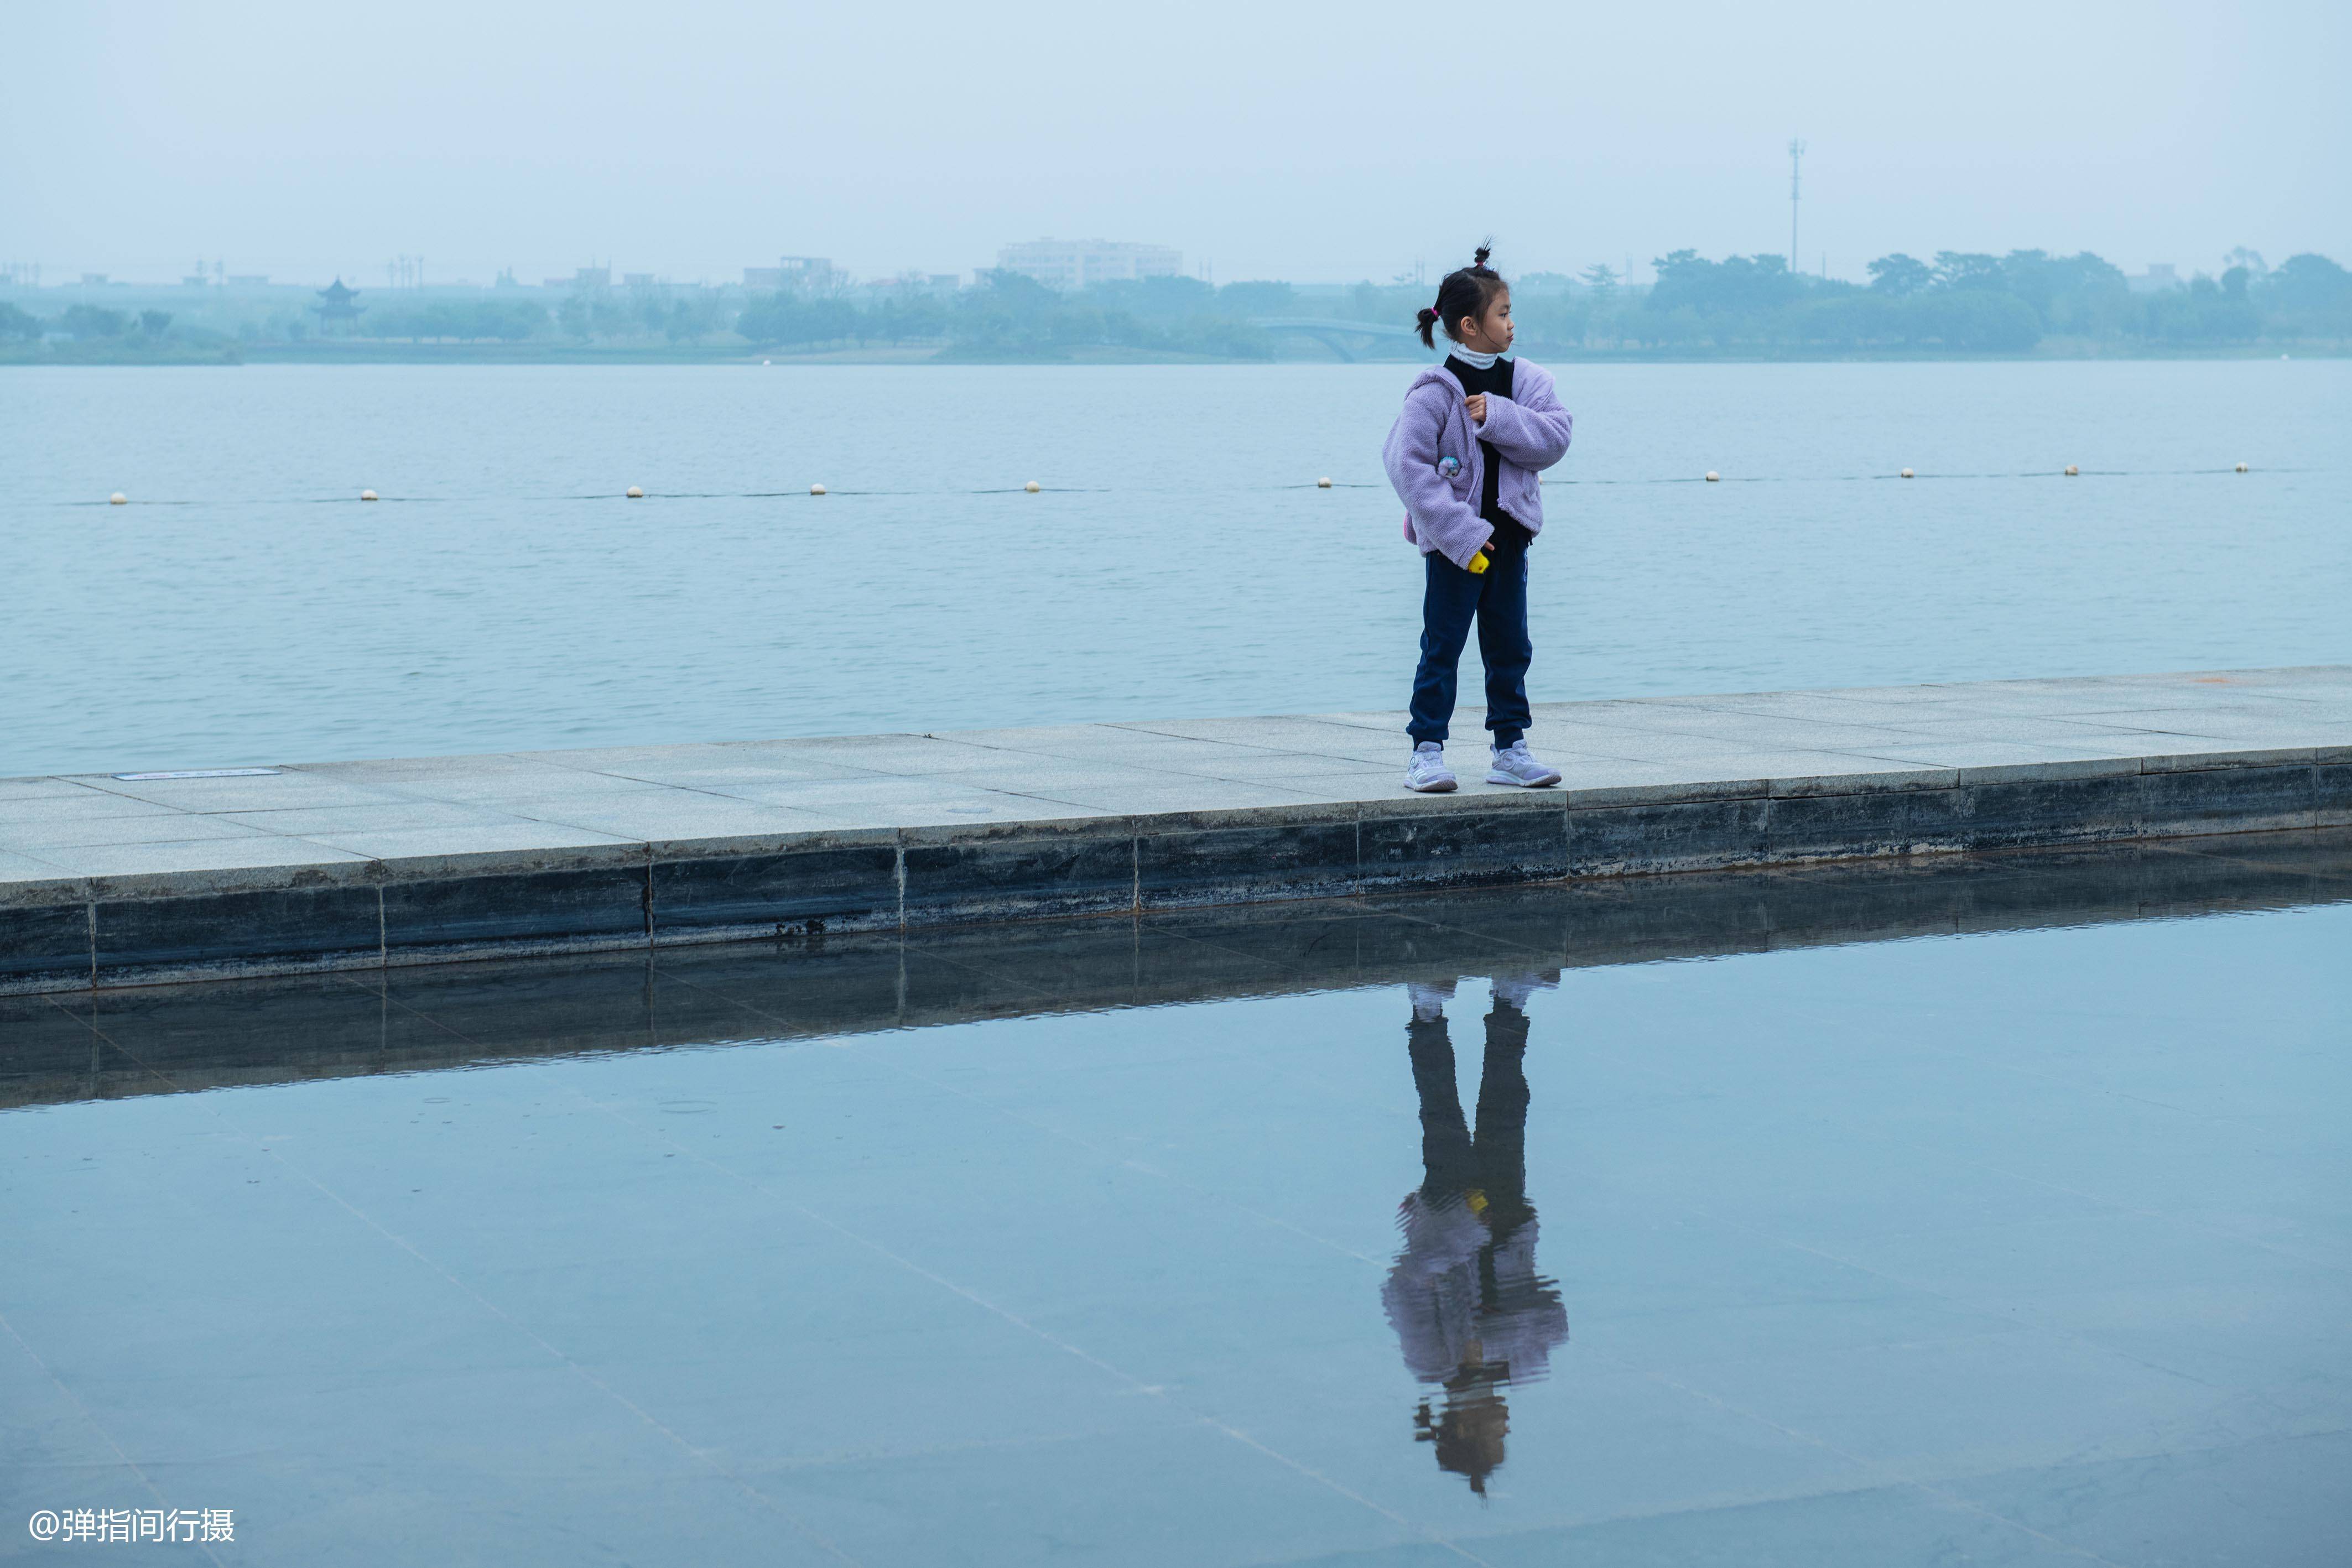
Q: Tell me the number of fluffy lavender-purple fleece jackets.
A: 1